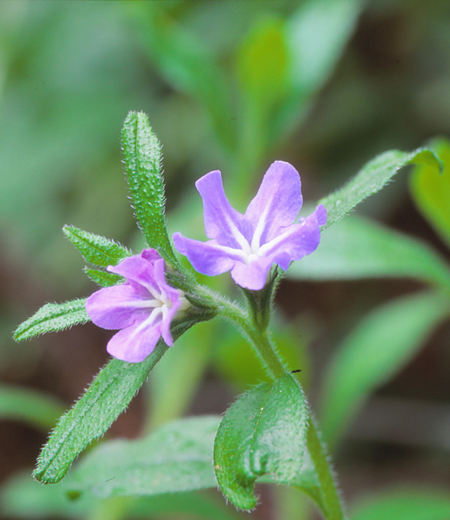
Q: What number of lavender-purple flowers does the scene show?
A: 2